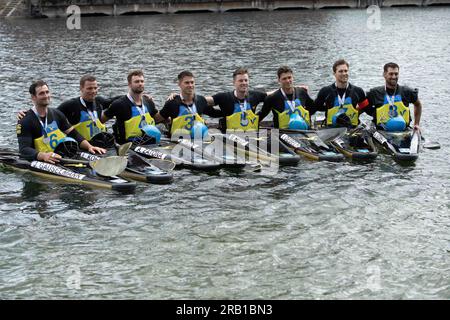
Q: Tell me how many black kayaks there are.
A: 8